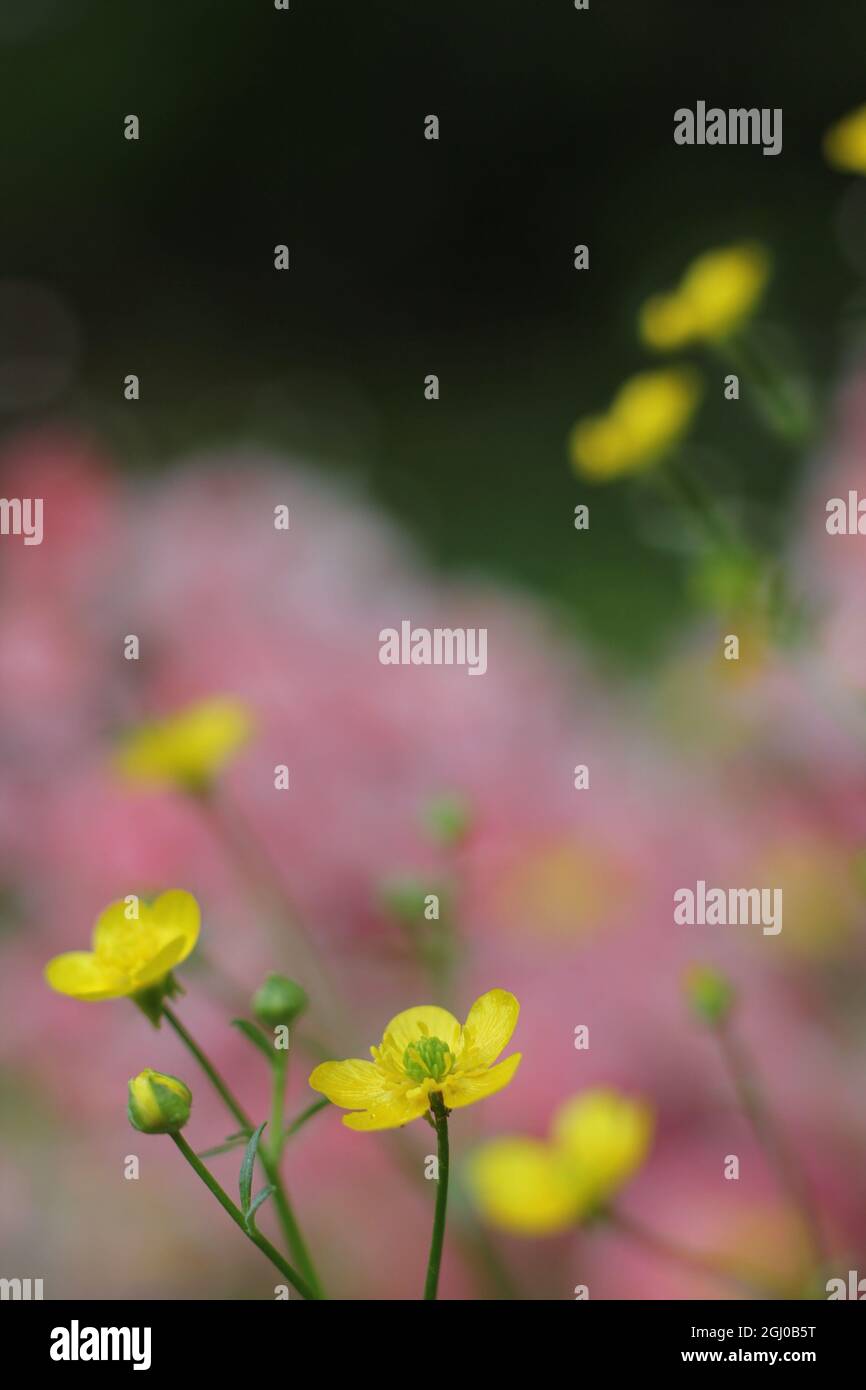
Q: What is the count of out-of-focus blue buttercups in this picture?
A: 0